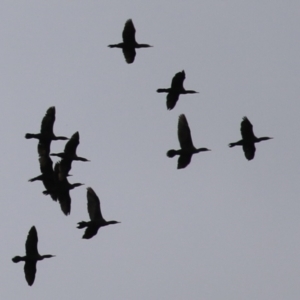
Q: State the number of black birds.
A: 10